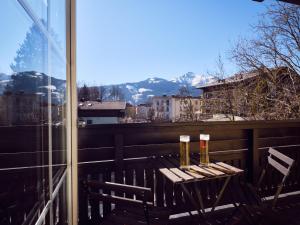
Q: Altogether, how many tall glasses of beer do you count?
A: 2